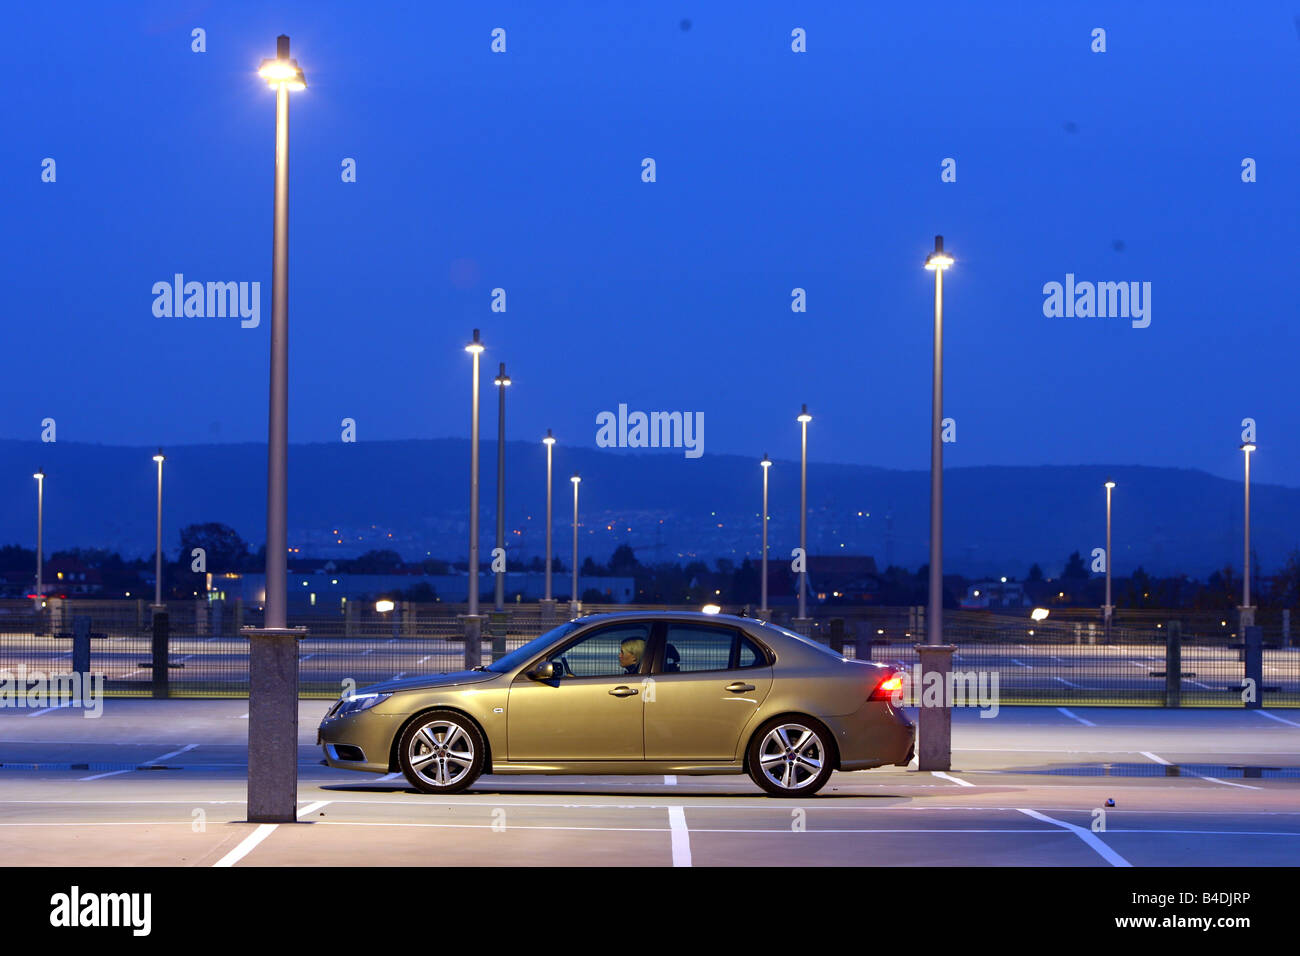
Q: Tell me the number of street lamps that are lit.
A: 12